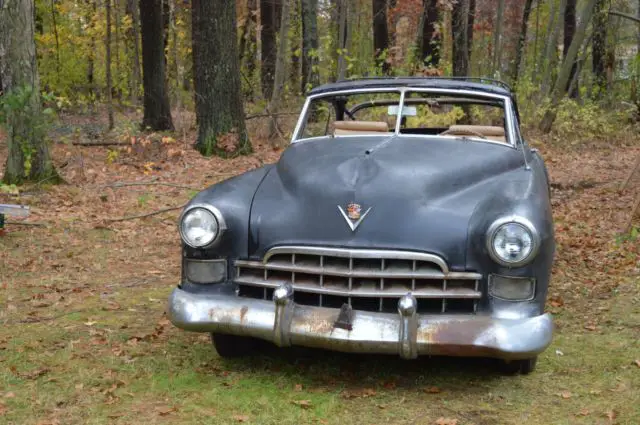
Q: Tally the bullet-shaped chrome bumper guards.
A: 2